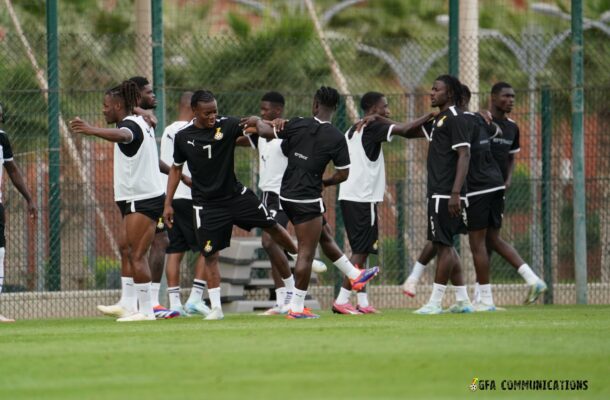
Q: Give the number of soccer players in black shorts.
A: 11